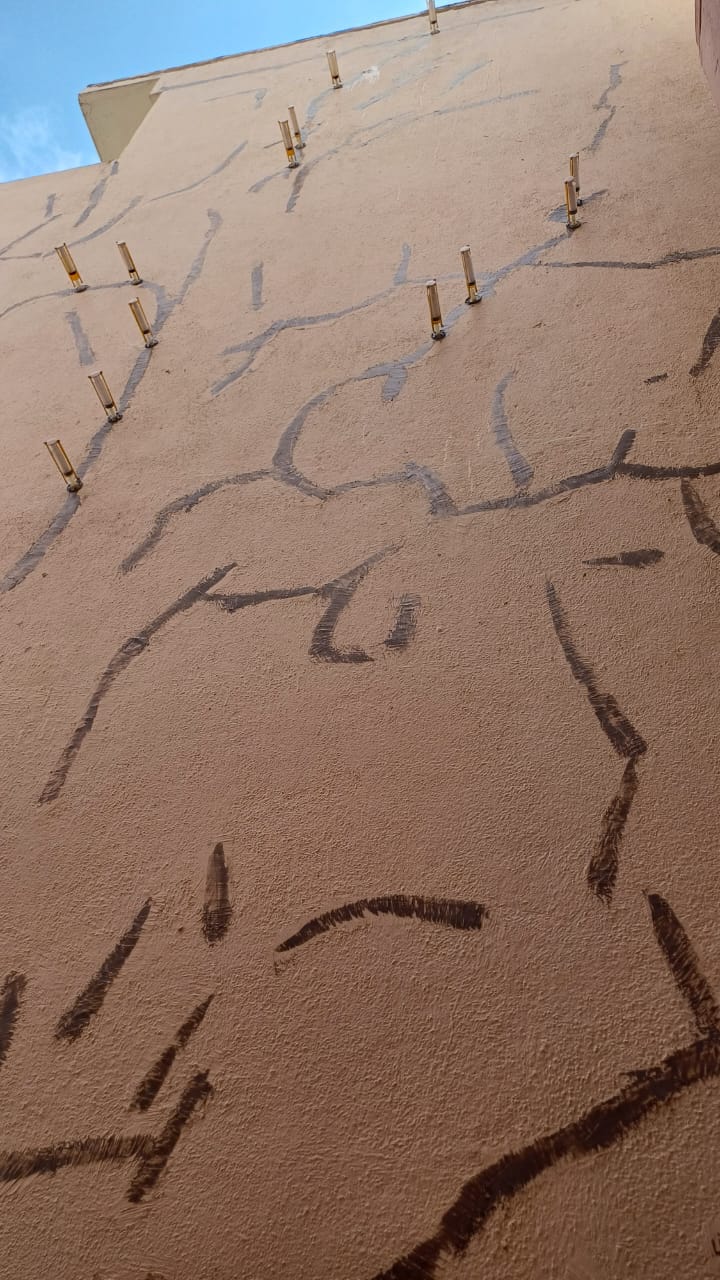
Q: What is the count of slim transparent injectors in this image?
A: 13